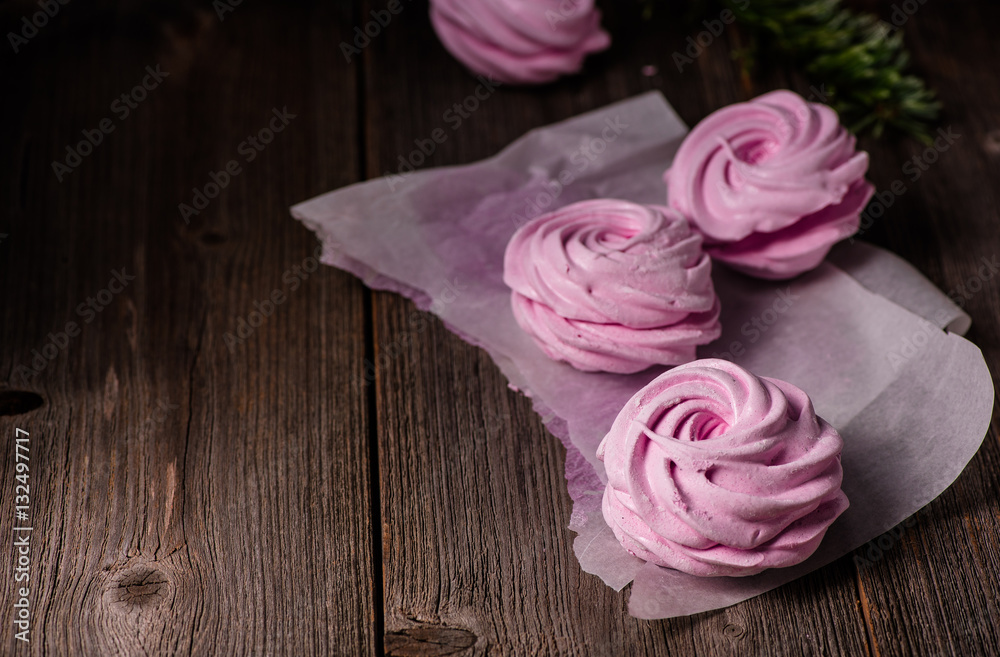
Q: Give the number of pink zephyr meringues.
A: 4